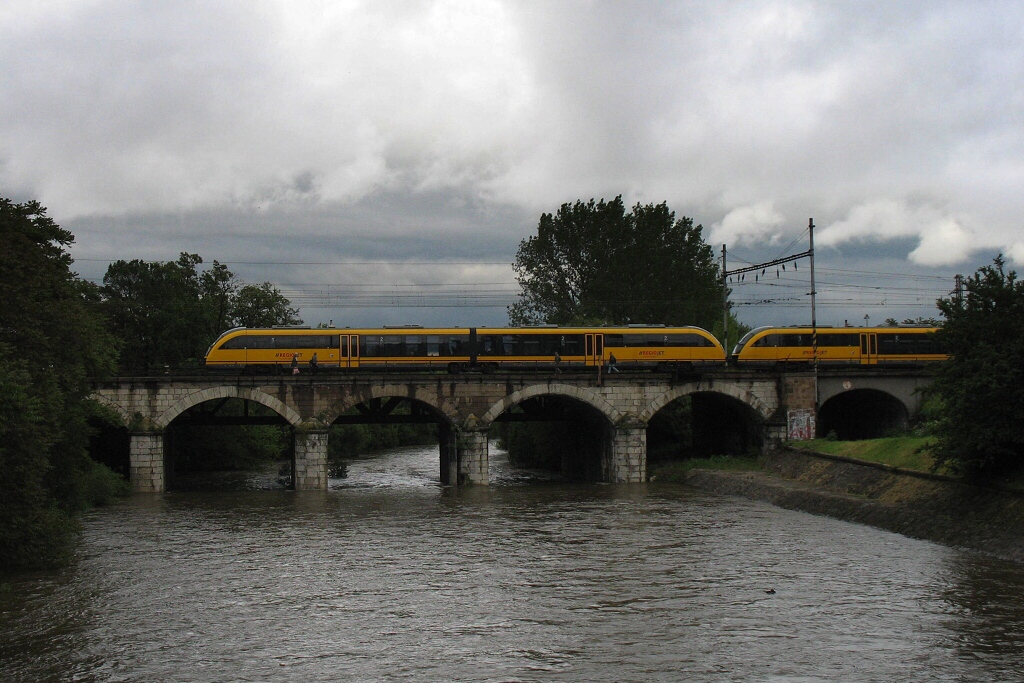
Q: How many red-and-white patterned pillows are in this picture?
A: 0